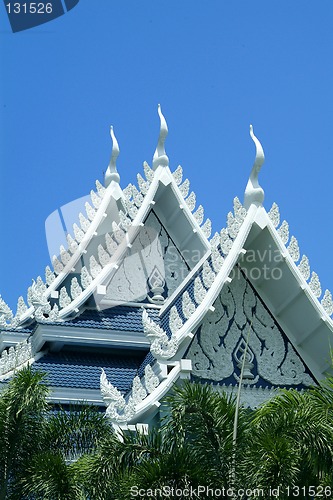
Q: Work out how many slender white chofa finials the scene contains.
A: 3